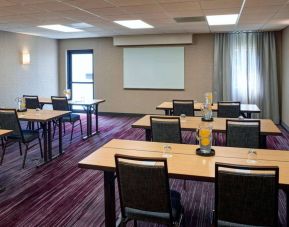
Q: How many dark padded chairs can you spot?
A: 9